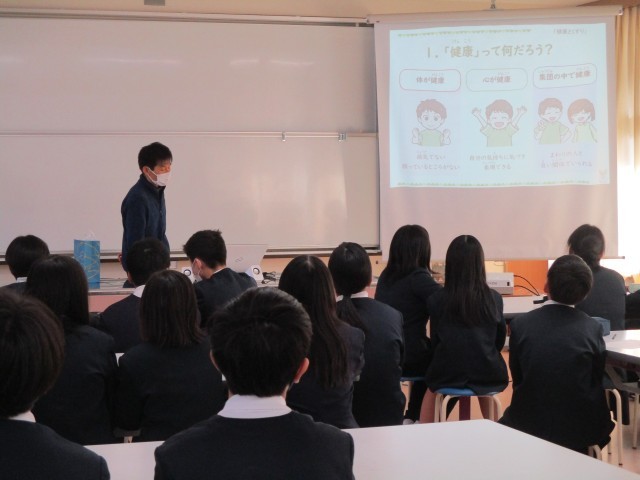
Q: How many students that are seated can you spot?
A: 13